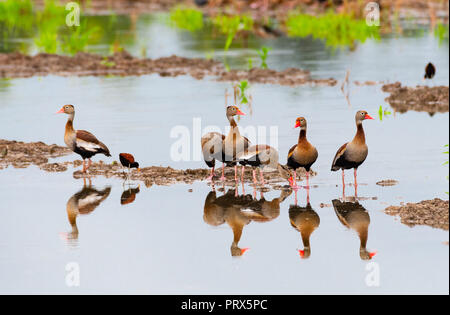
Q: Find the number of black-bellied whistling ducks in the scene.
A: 6